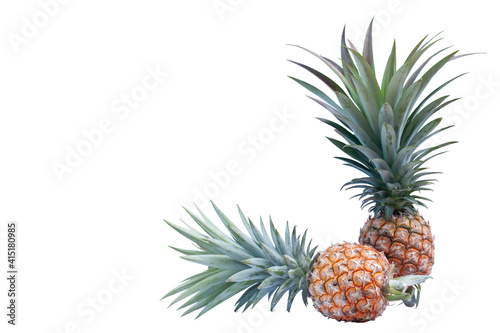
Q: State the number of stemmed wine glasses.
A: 0